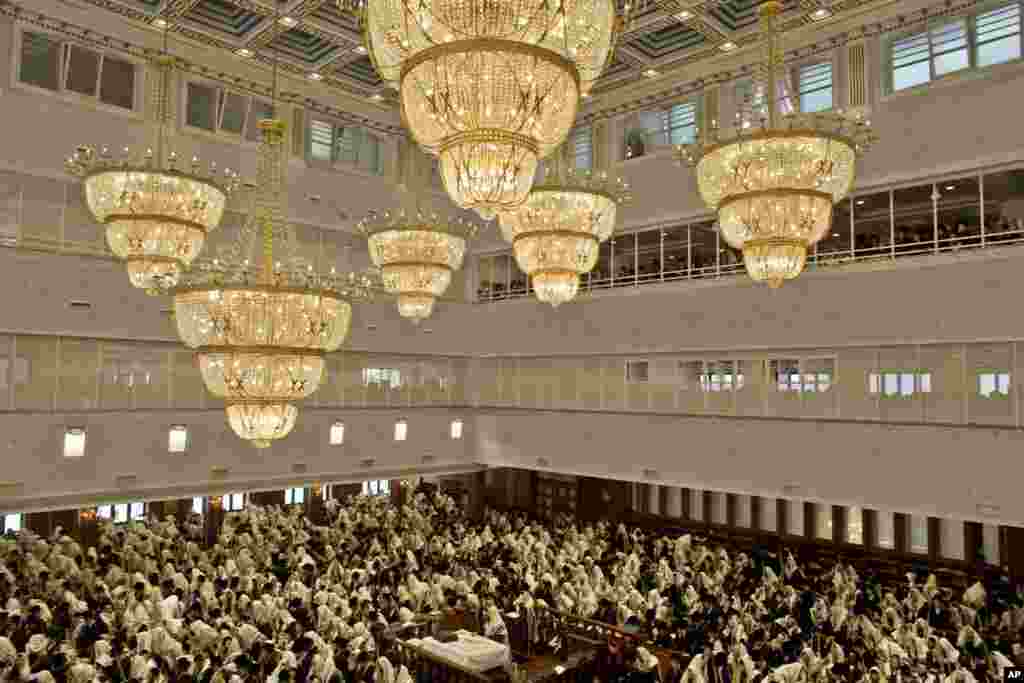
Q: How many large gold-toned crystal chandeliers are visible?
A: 6